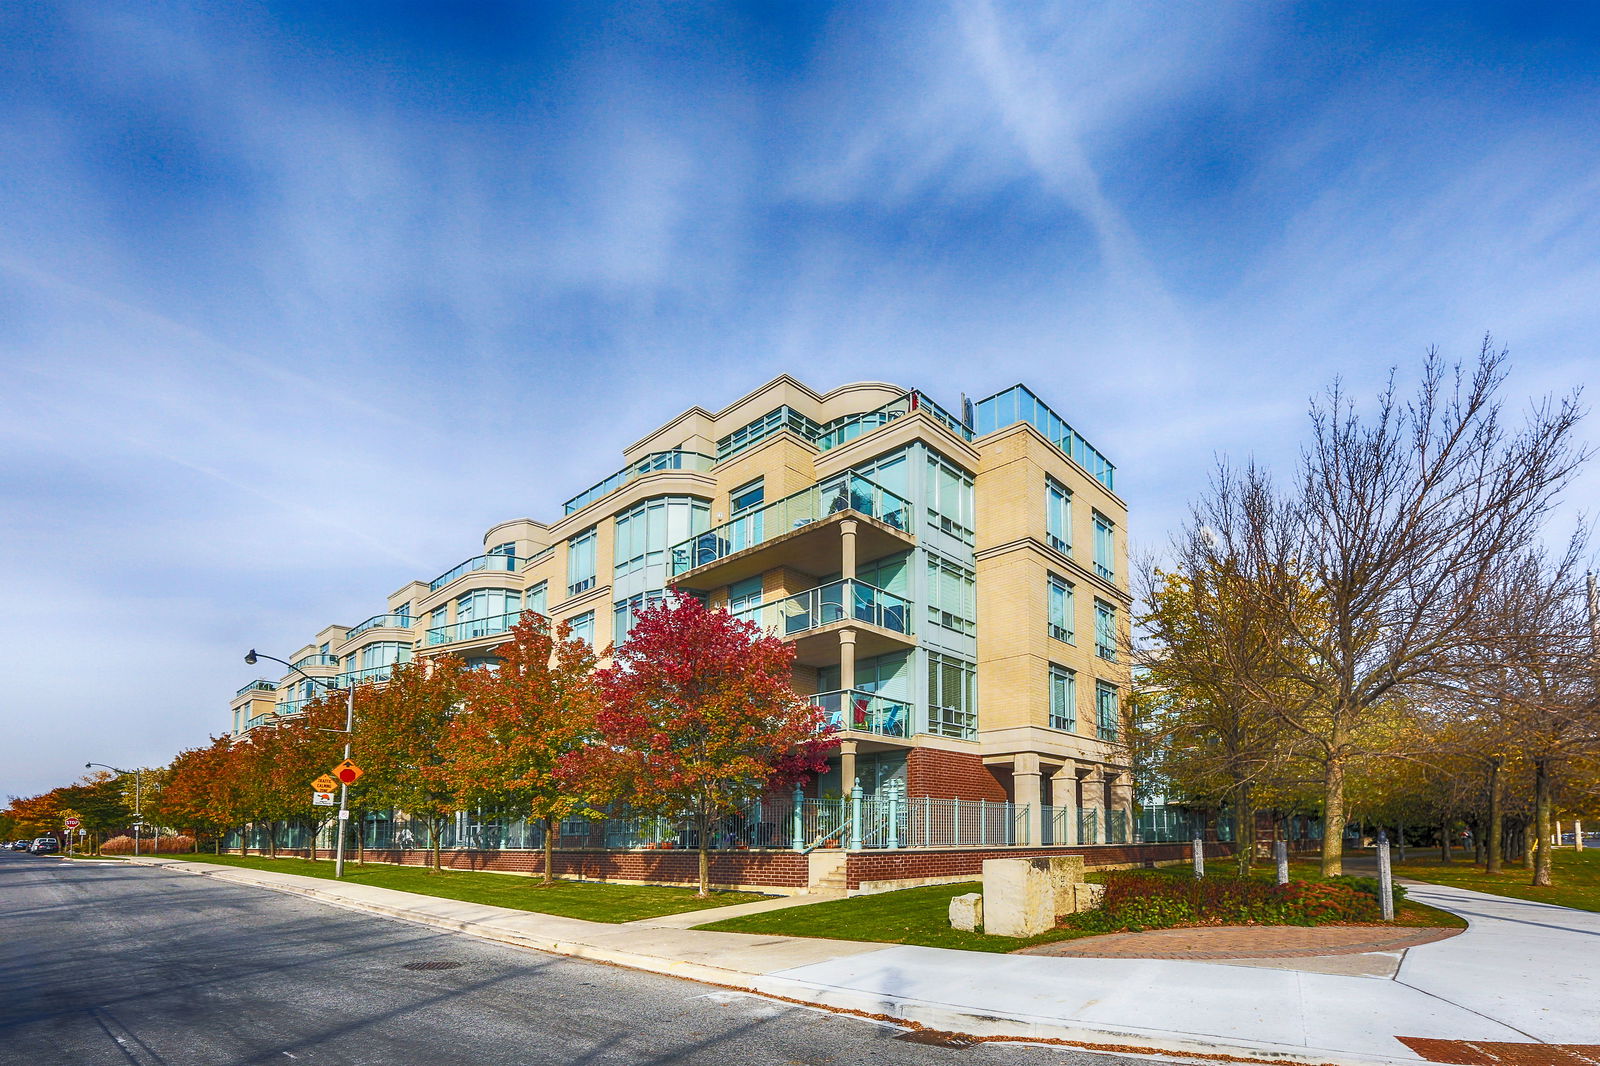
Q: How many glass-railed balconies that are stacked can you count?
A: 3